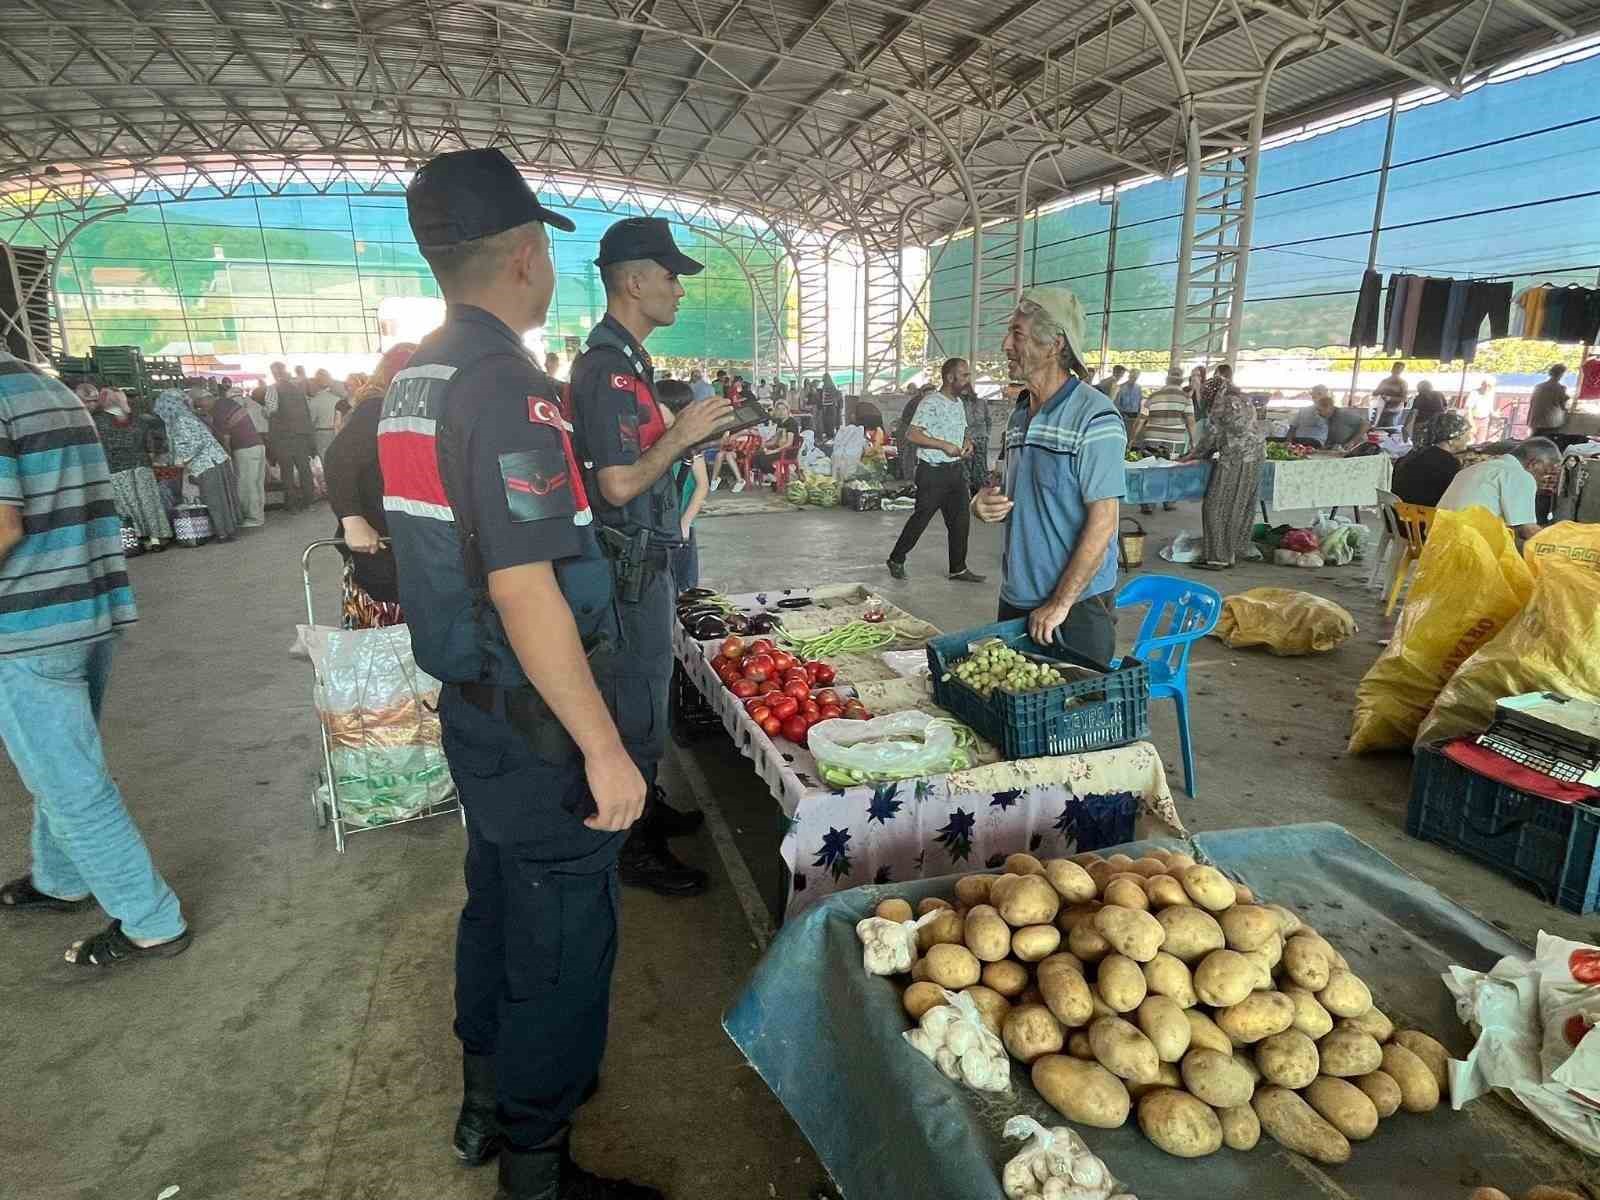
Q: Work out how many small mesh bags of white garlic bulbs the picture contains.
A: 3